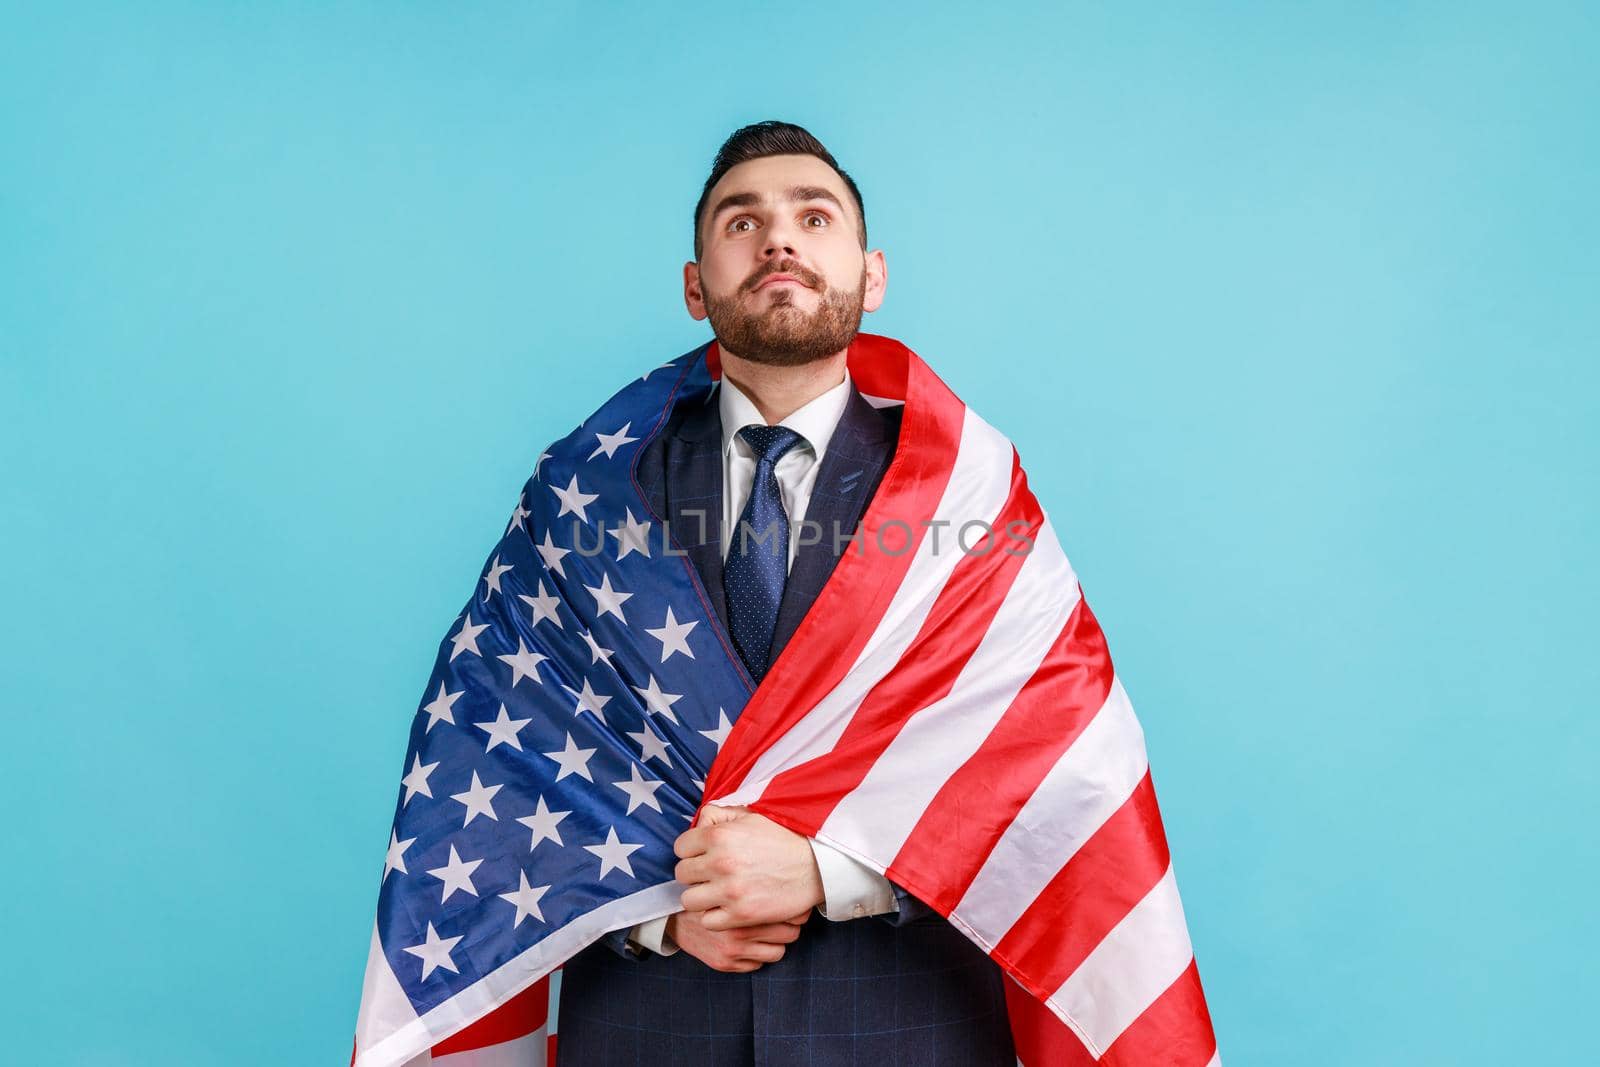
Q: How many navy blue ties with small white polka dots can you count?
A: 1